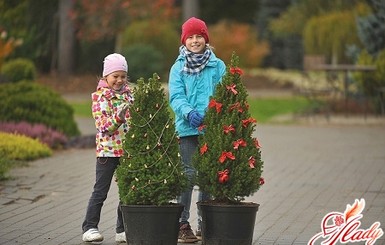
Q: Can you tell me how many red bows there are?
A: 15